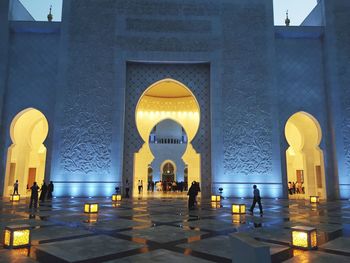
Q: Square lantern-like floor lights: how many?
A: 8